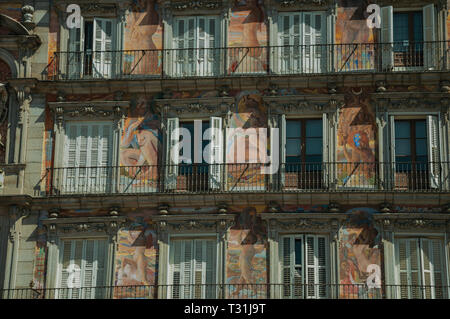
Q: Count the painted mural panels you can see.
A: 9